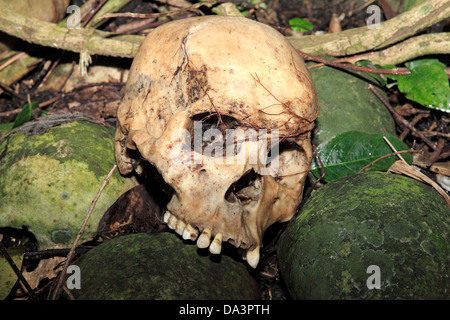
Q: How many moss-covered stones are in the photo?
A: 4